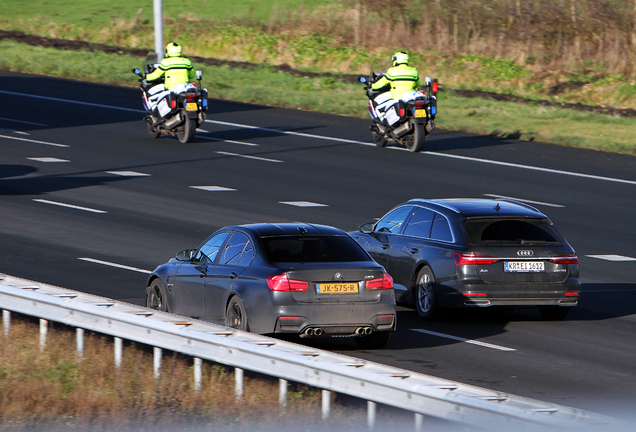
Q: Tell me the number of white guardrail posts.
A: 11